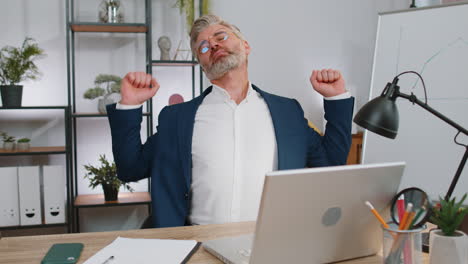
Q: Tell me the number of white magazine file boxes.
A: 3